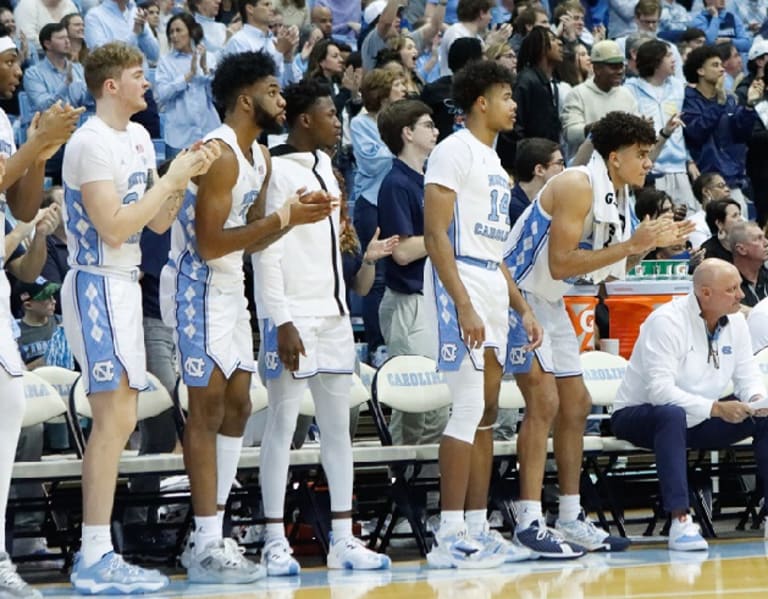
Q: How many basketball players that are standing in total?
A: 6